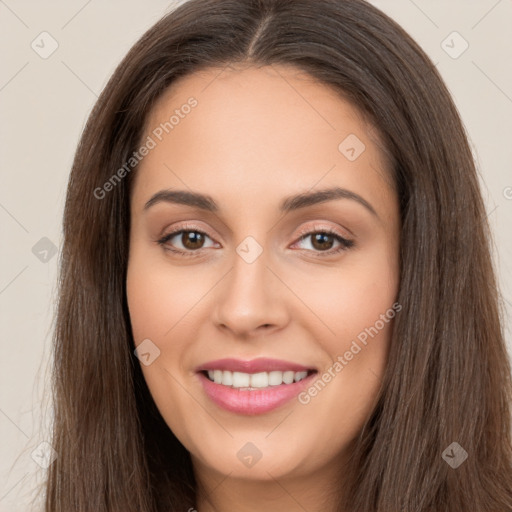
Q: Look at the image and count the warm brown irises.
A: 2